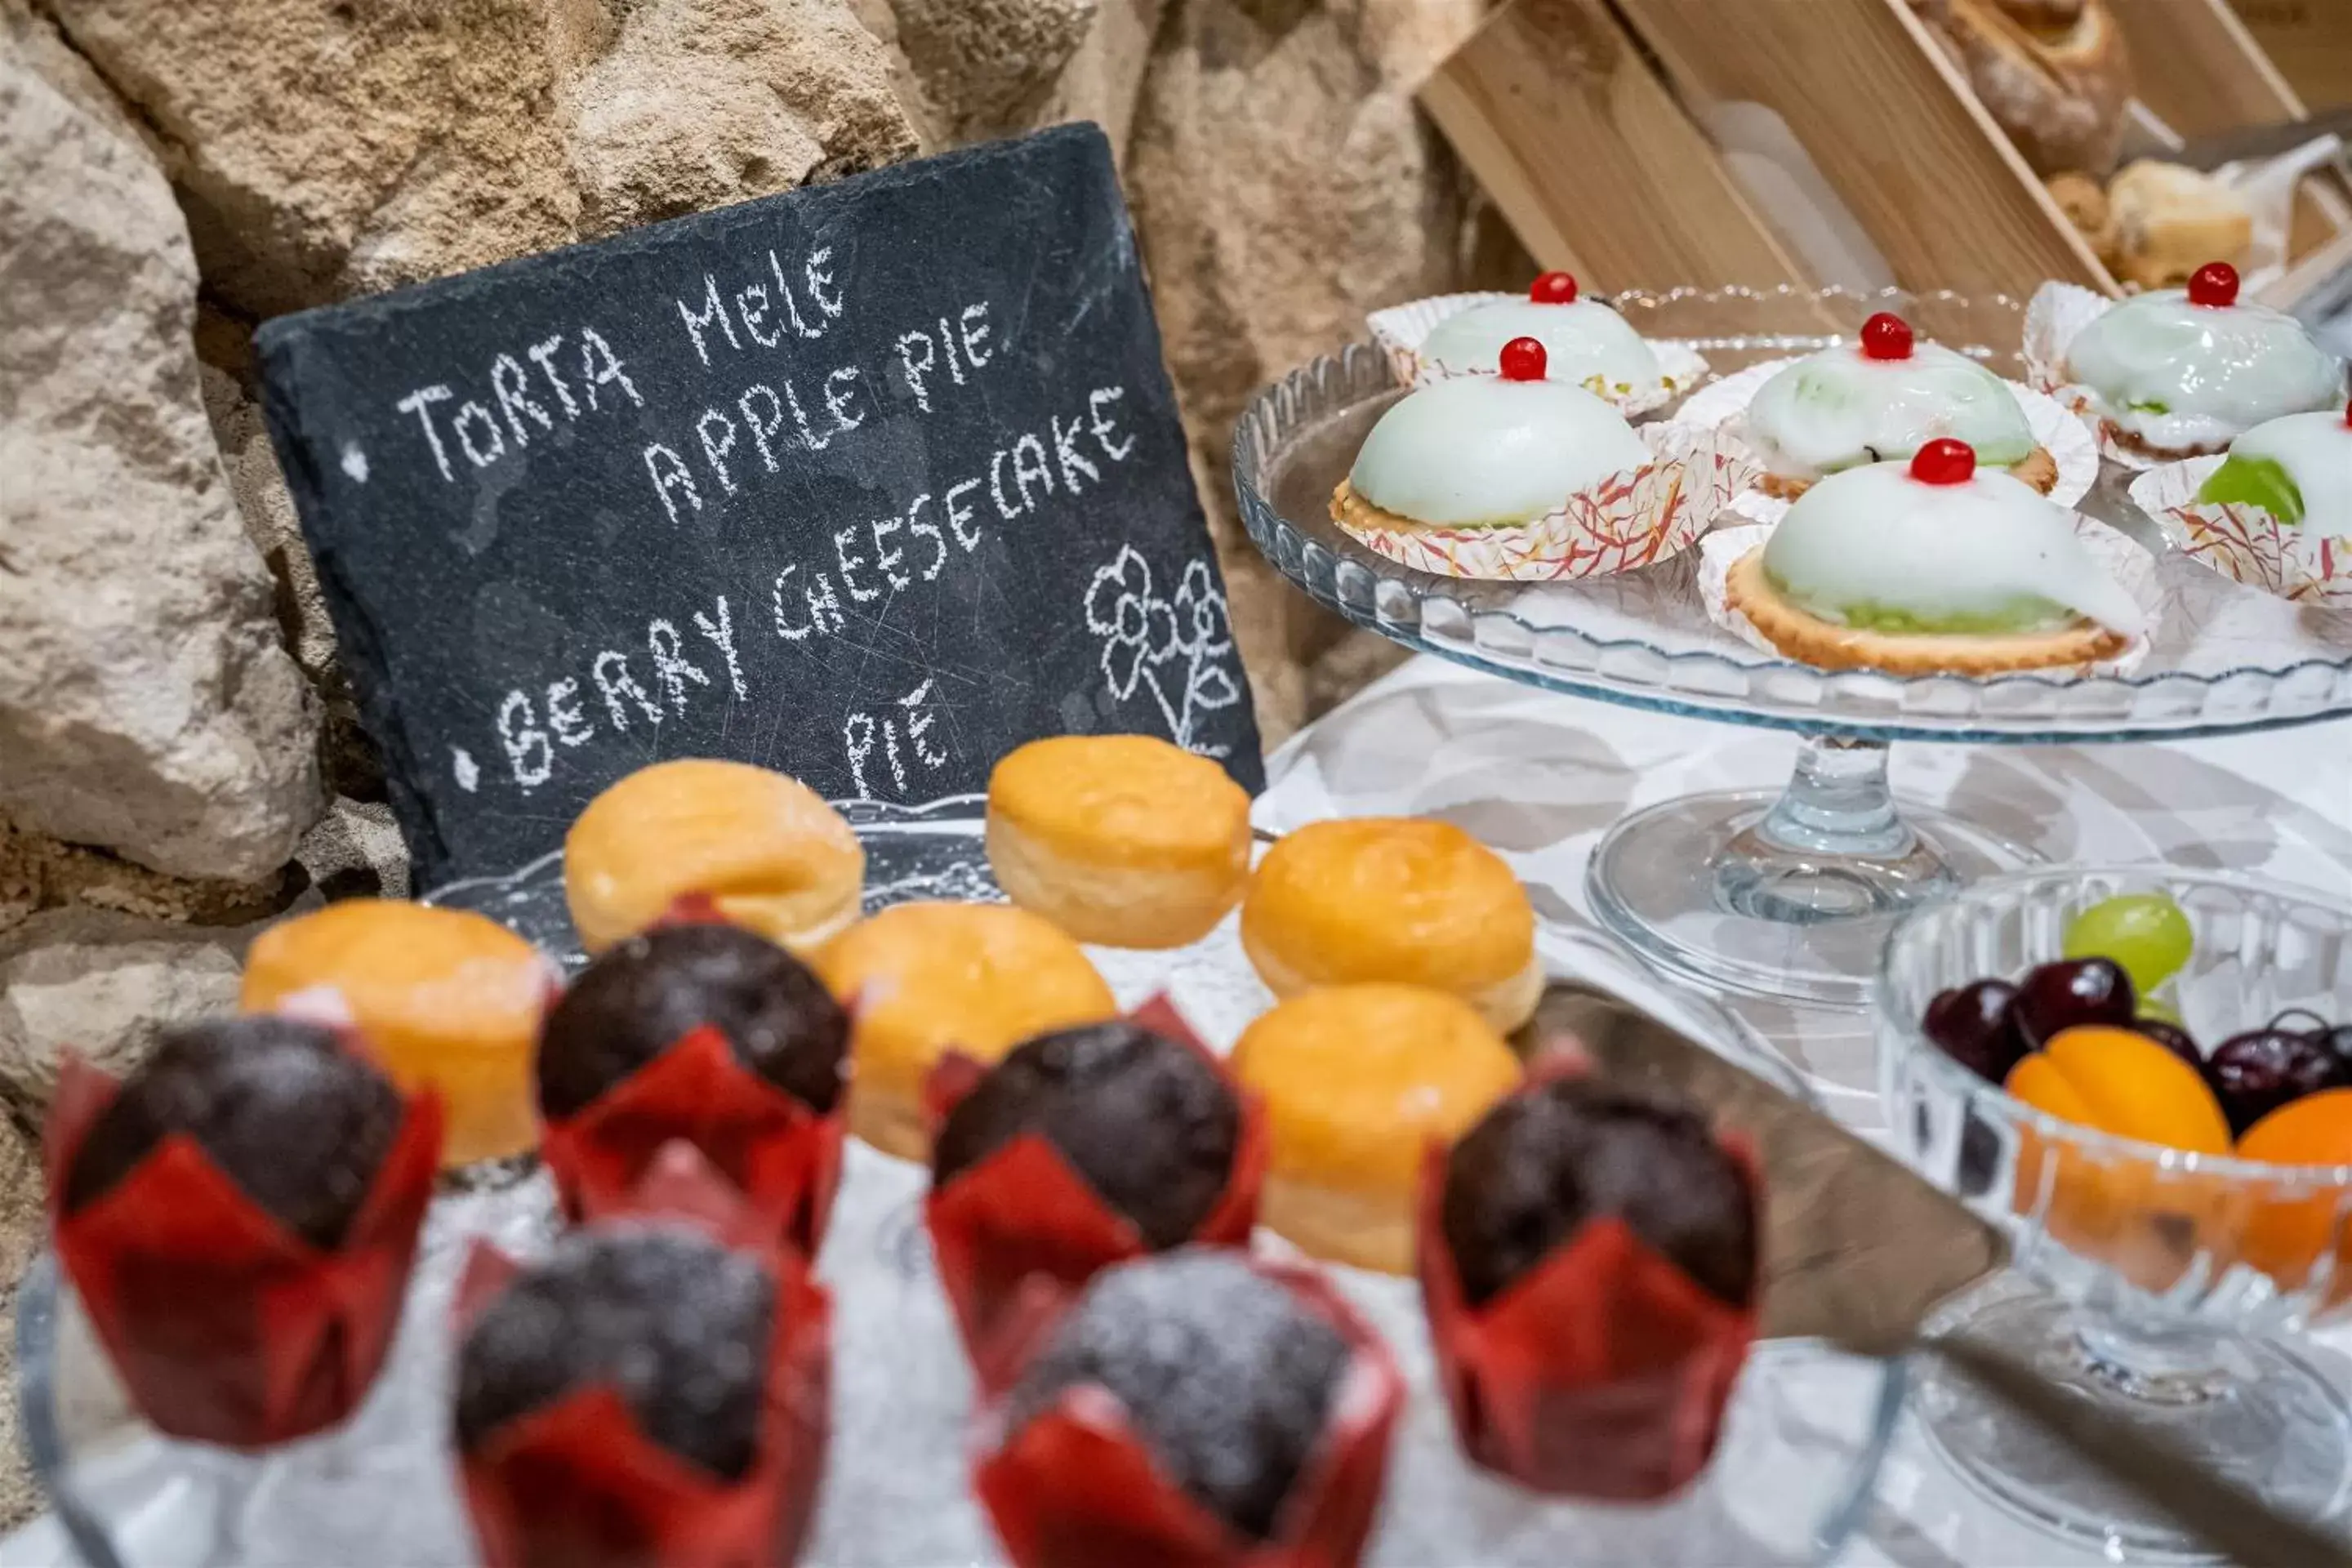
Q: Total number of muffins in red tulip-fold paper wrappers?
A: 6